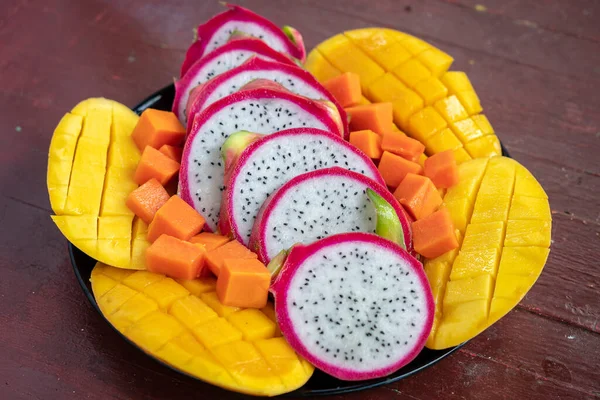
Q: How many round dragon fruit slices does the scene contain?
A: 7